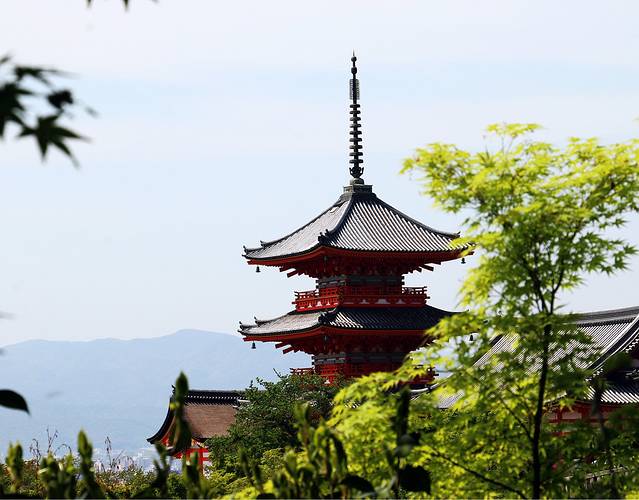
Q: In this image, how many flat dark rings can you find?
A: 9